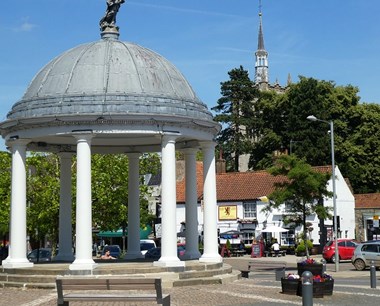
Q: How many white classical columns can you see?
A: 7